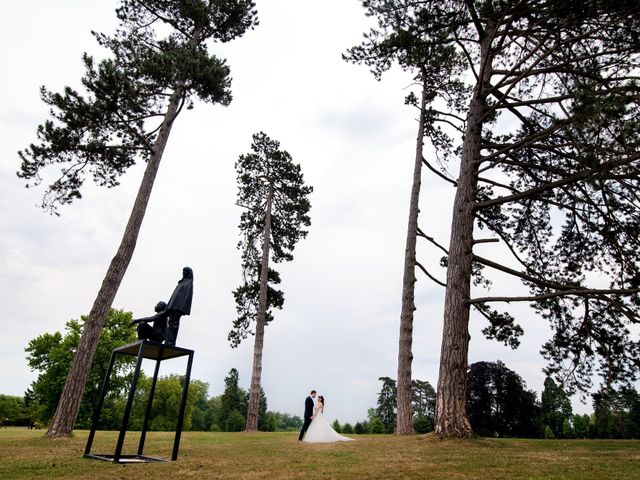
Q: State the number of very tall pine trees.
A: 4